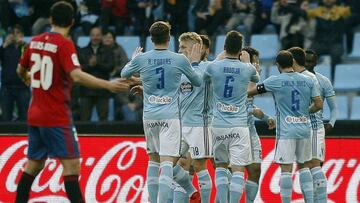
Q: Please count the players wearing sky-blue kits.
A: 8